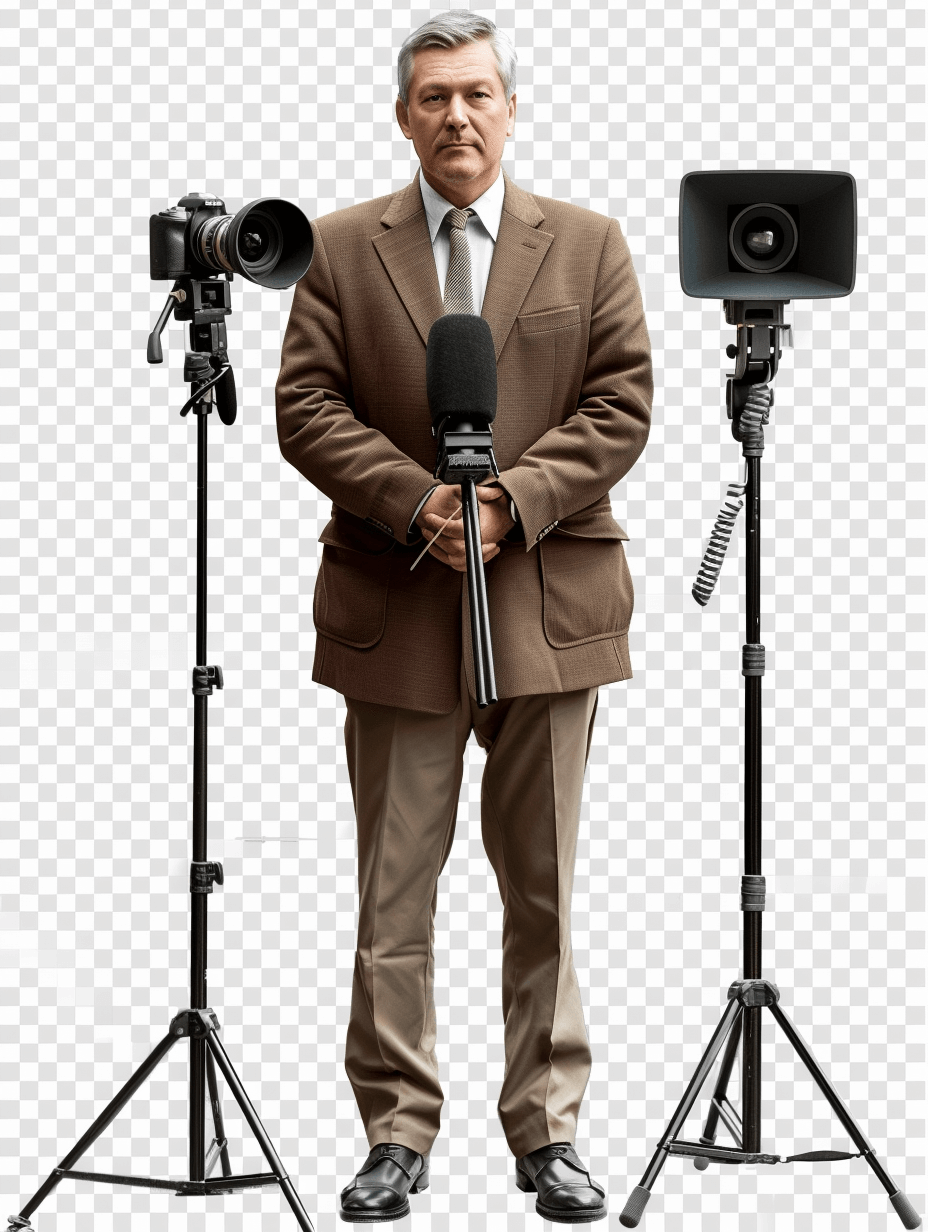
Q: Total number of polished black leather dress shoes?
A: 2